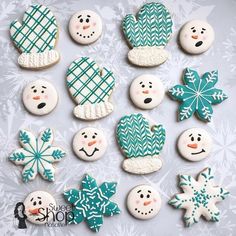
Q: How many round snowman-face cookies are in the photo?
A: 8